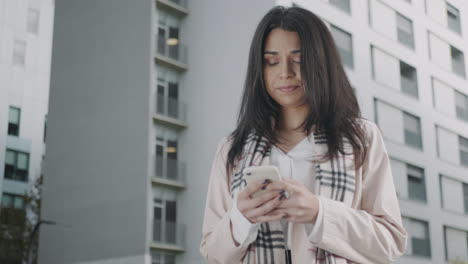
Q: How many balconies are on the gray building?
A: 5